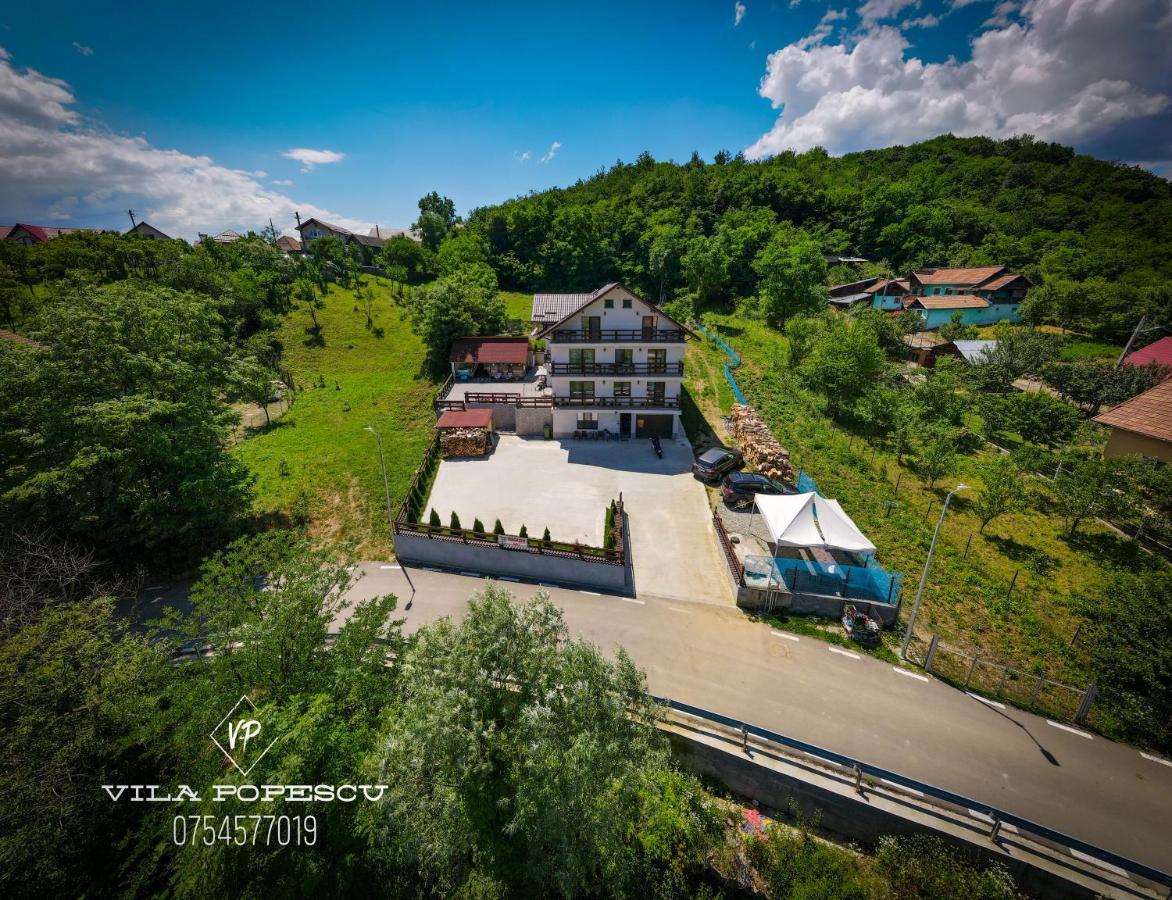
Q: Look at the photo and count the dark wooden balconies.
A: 3